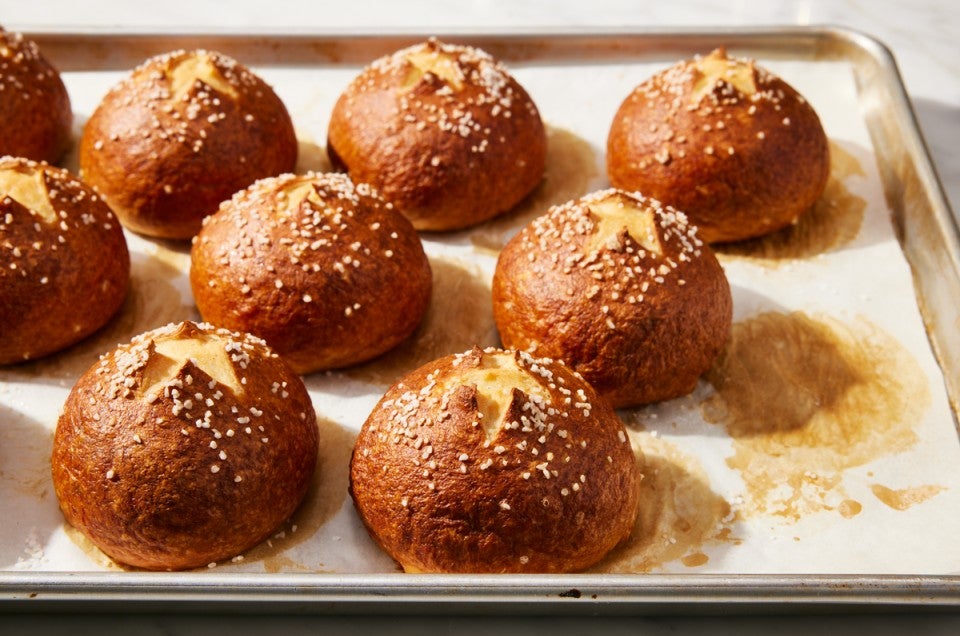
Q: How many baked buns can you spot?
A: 9